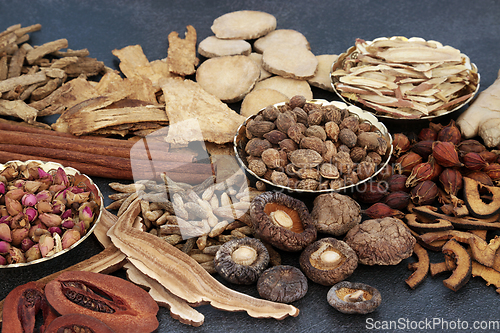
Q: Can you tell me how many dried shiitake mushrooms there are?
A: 7